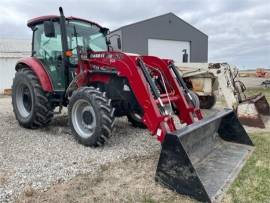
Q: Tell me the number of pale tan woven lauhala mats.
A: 0